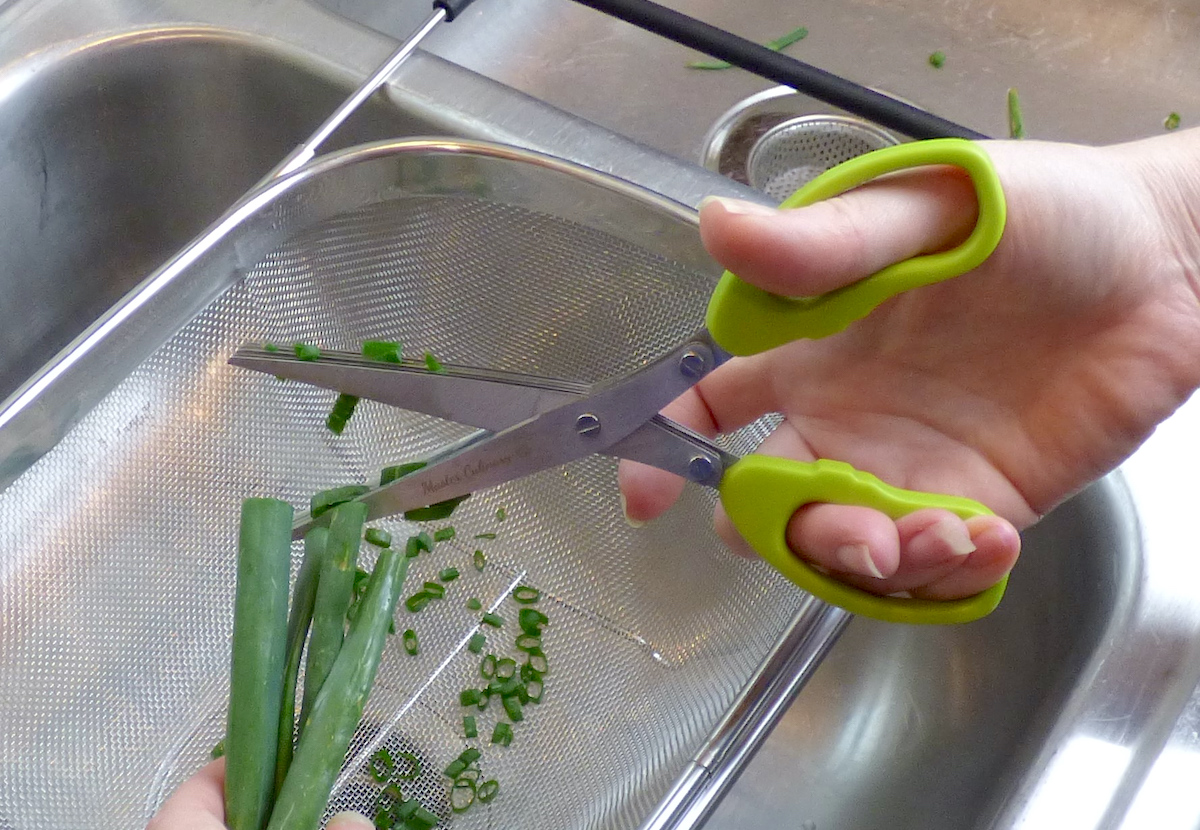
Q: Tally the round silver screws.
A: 3